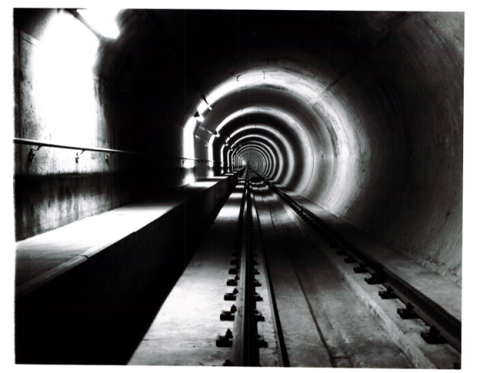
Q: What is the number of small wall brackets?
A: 3